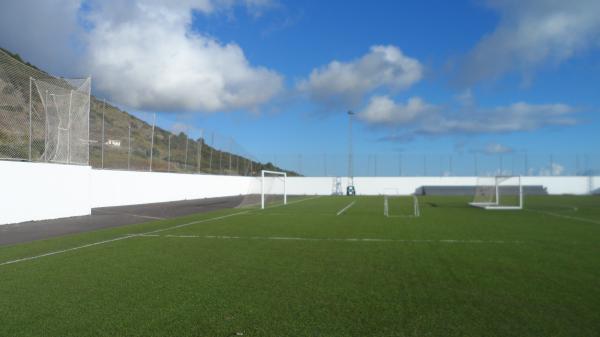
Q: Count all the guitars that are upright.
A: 0